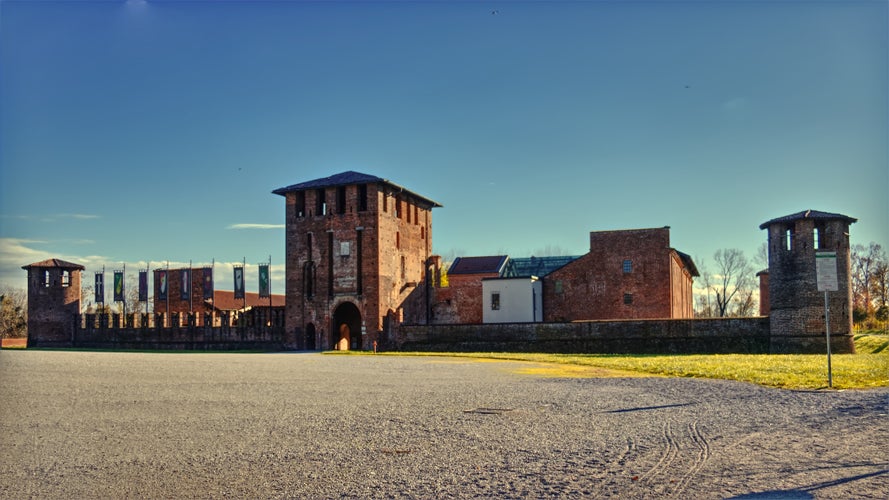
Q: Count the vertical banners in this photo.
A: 8